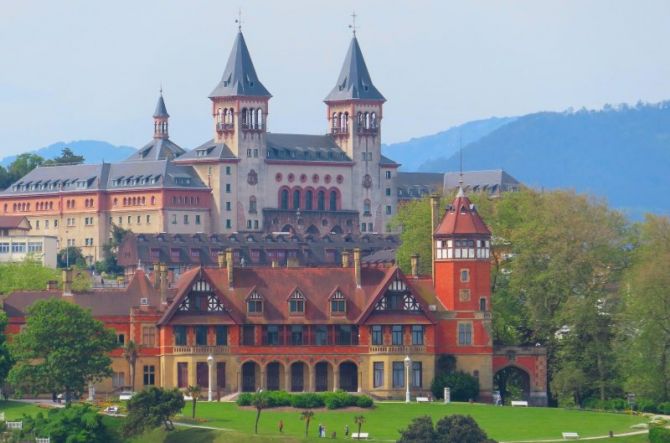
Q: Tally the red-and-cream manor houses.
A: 1